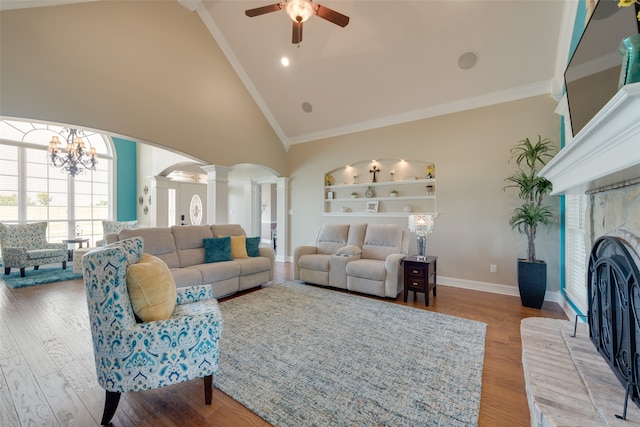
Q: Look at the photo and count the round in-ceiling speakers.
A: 2